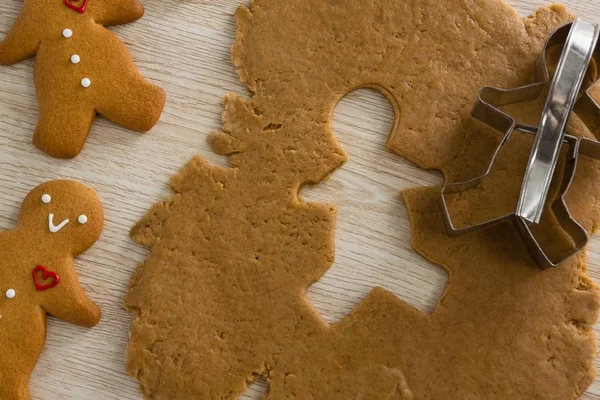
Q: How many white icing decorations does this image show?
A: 7